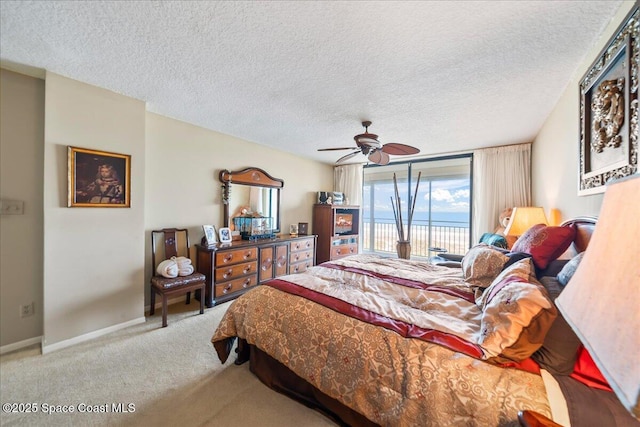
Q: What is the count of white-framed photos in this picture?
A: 2